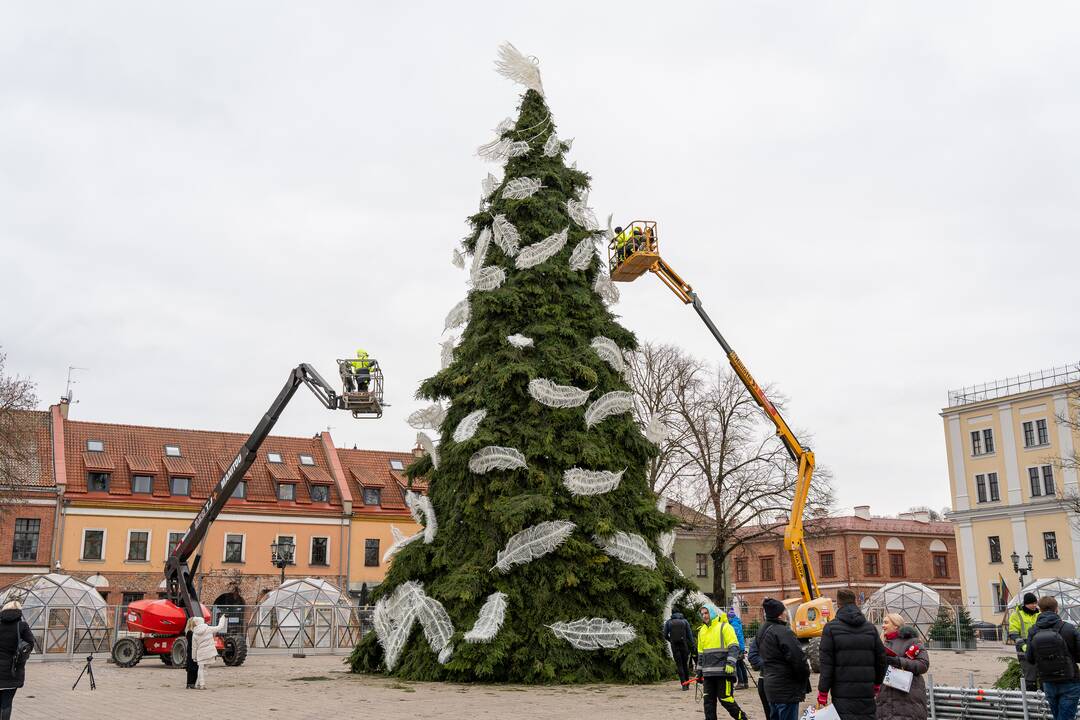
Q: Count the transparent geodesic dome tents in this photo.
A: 4